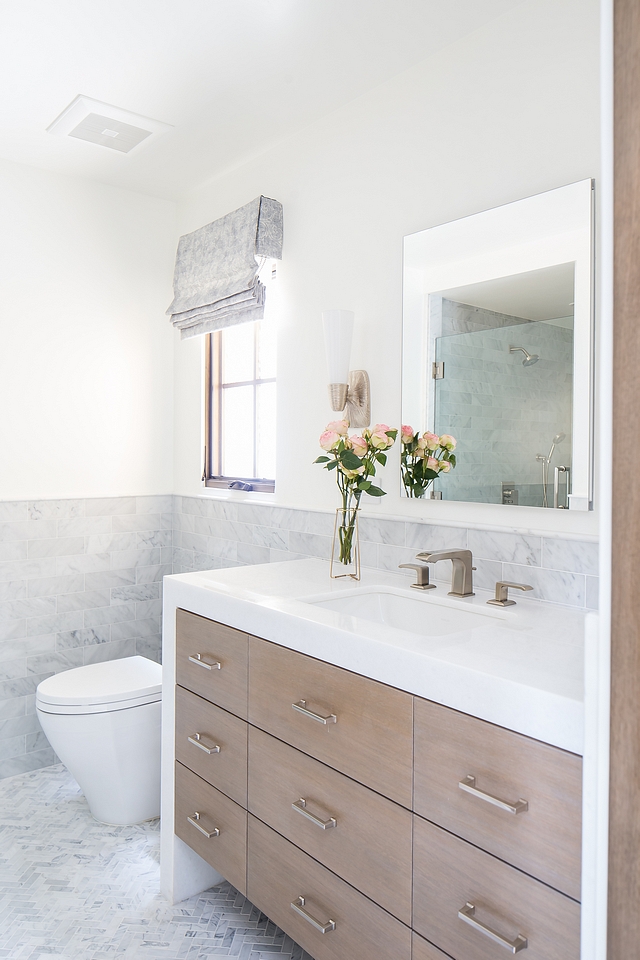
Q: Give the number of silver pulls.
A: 8